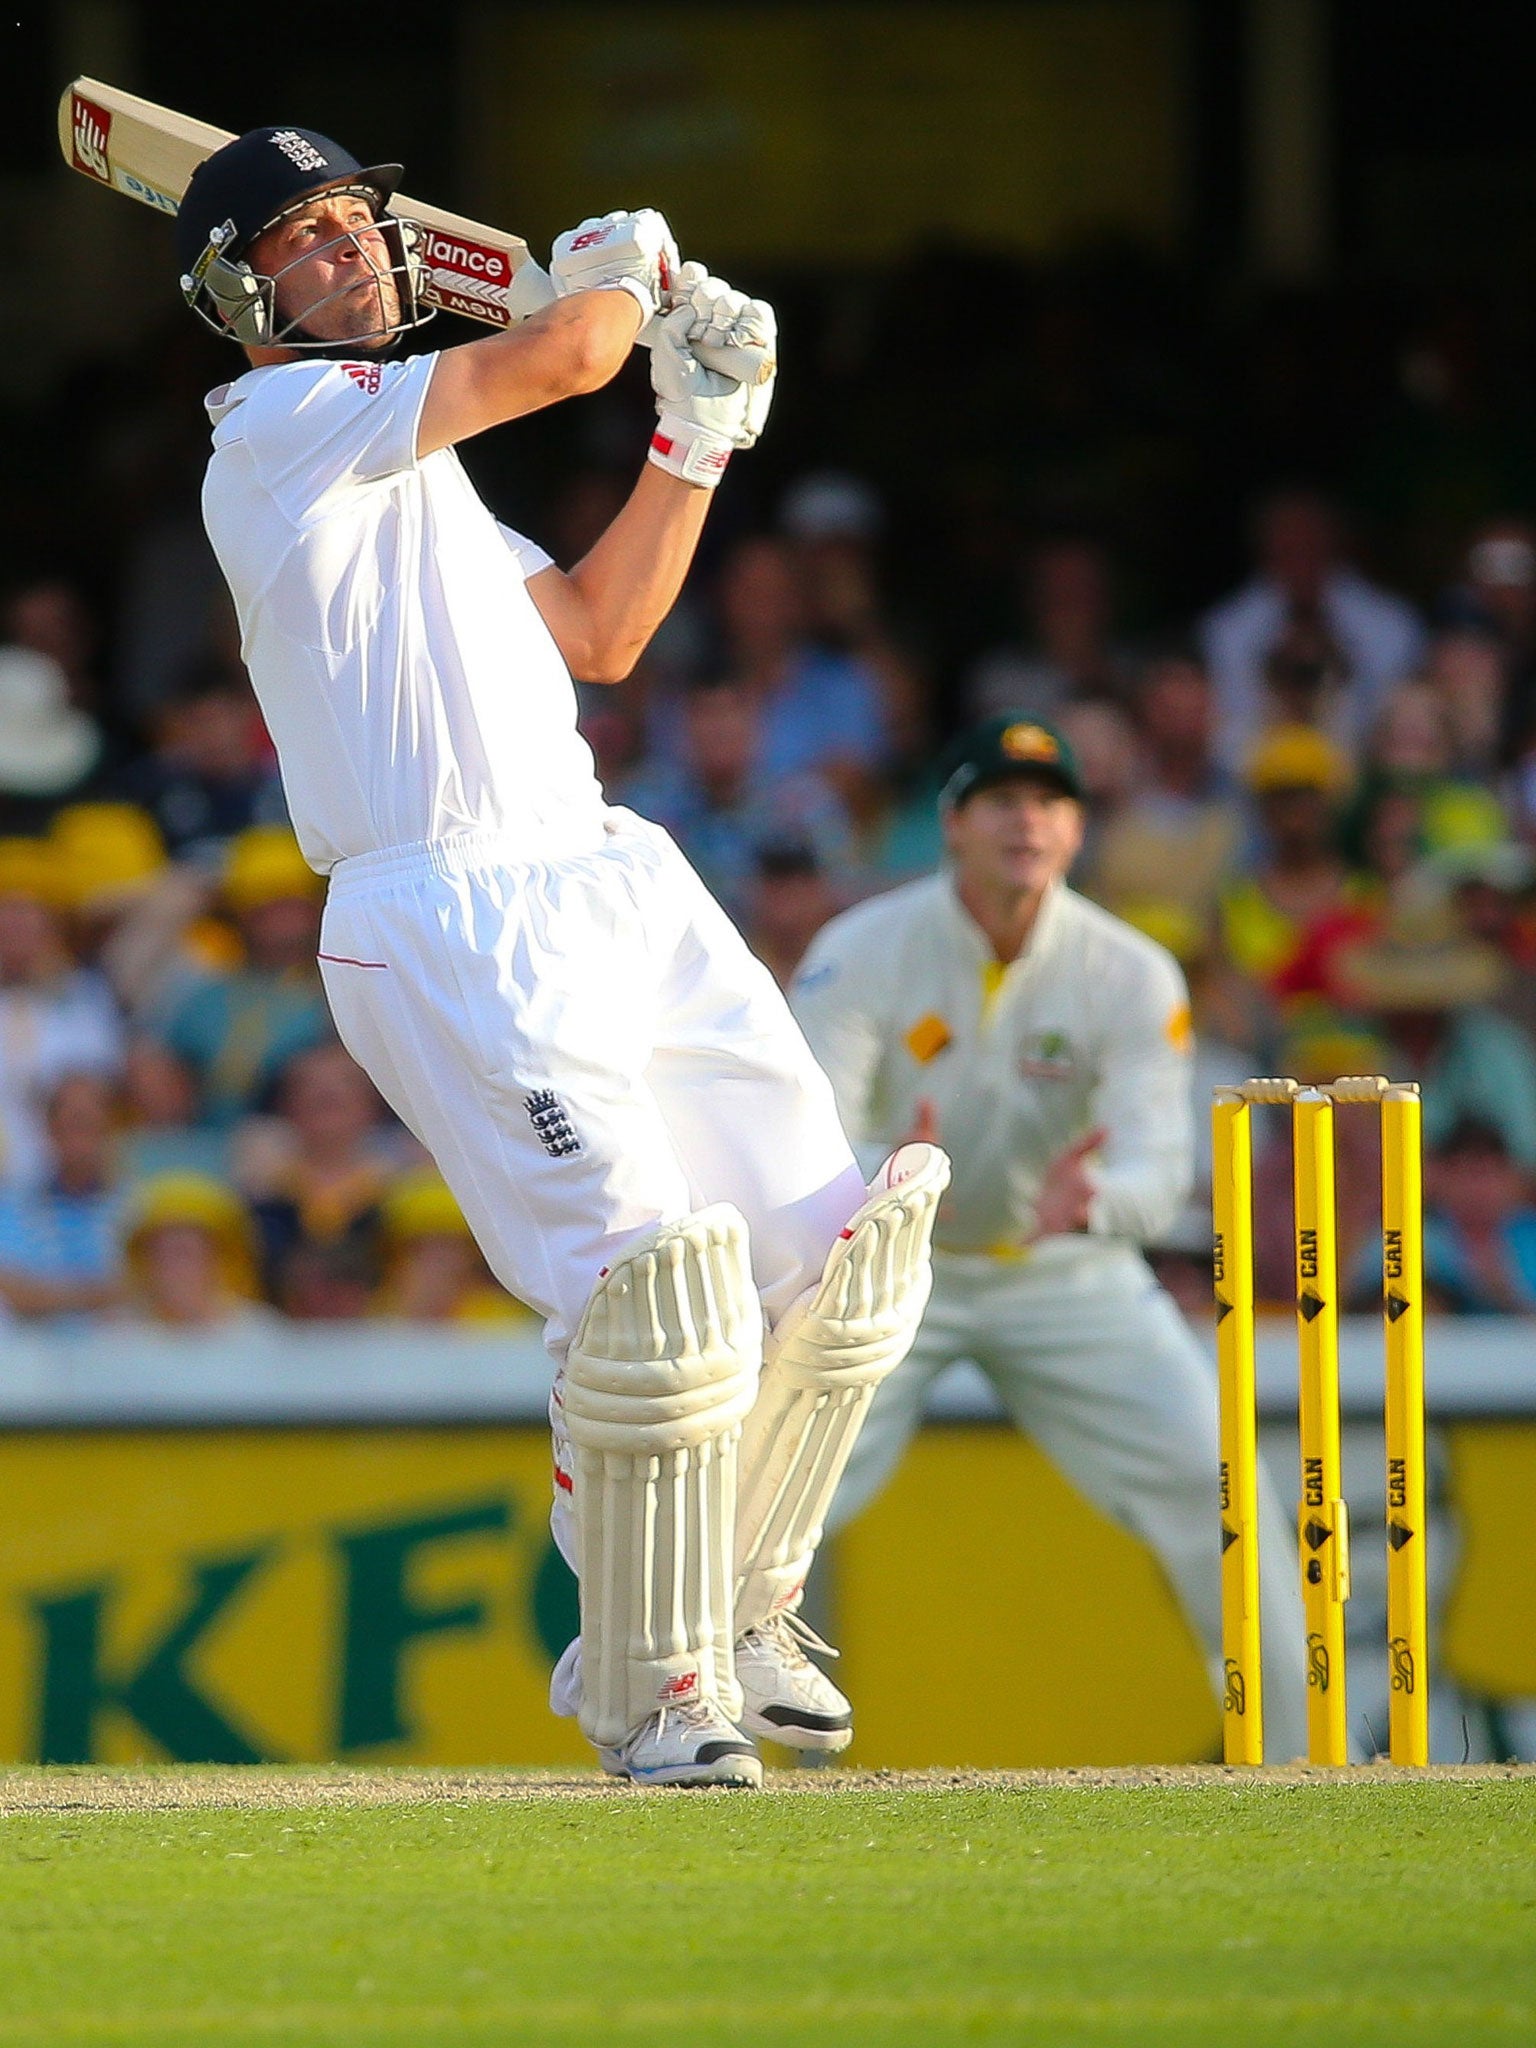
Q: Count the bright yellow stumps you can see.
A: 3